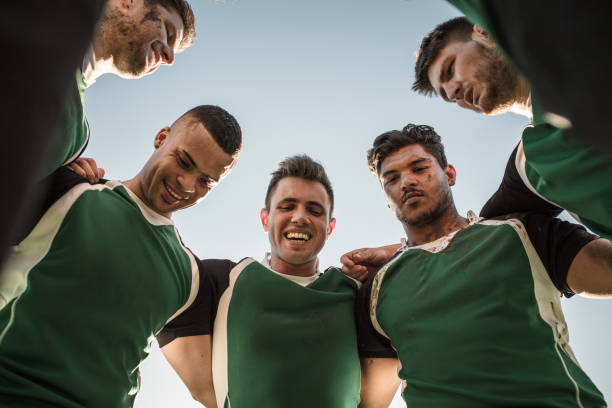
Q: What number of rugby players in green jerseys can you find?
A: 5